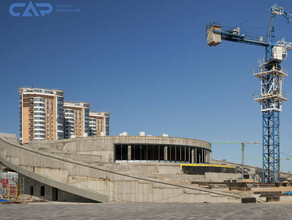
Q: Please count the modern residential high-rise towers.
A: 3